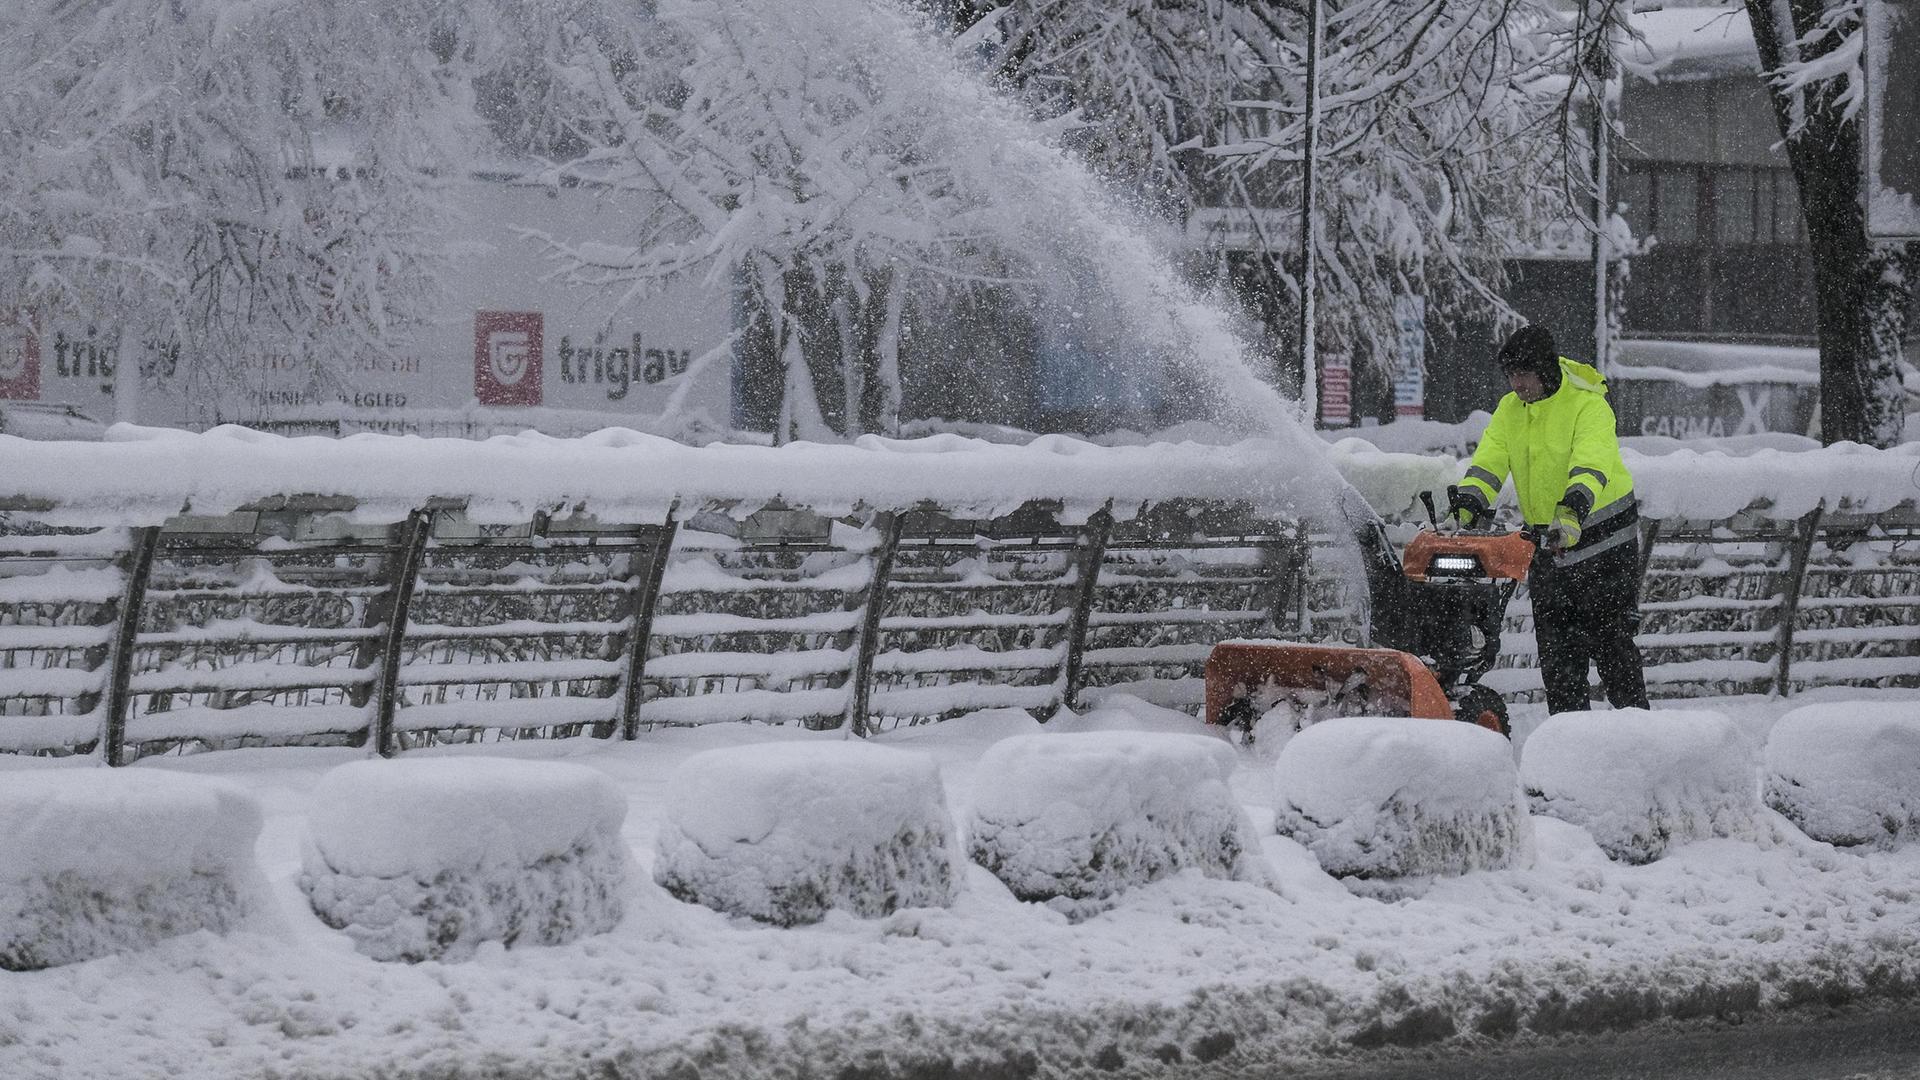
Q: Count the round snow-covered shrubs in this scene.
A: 7